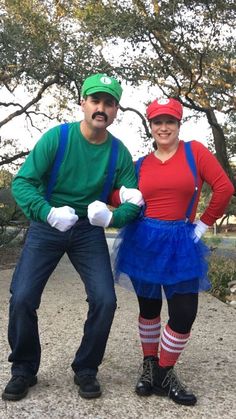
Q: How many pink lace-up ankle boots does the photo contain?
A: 0